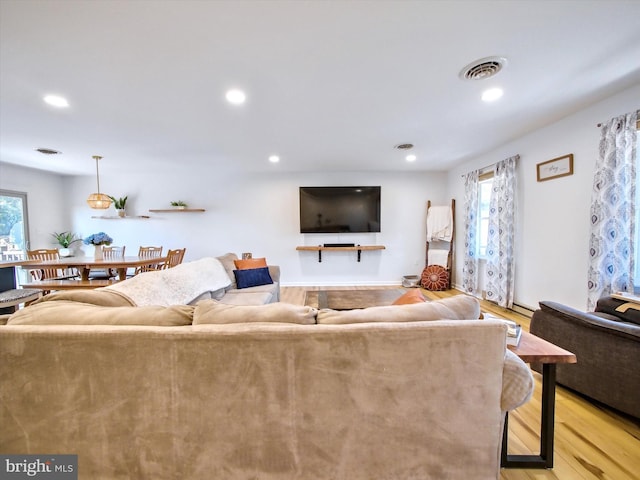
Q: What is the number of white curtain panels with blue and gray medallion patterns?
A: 3